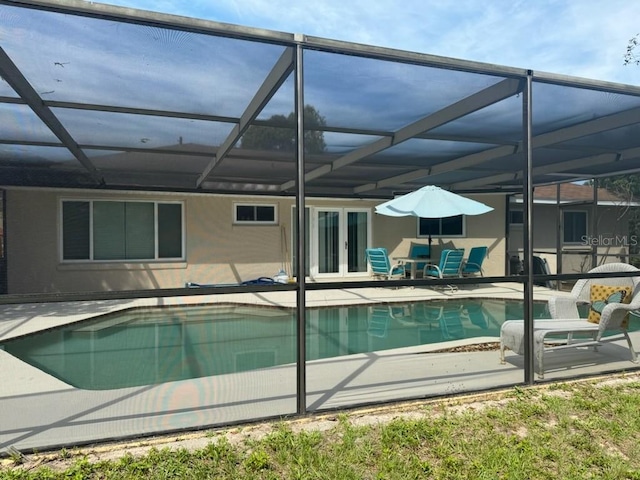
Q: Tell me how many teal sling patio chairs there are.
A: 4